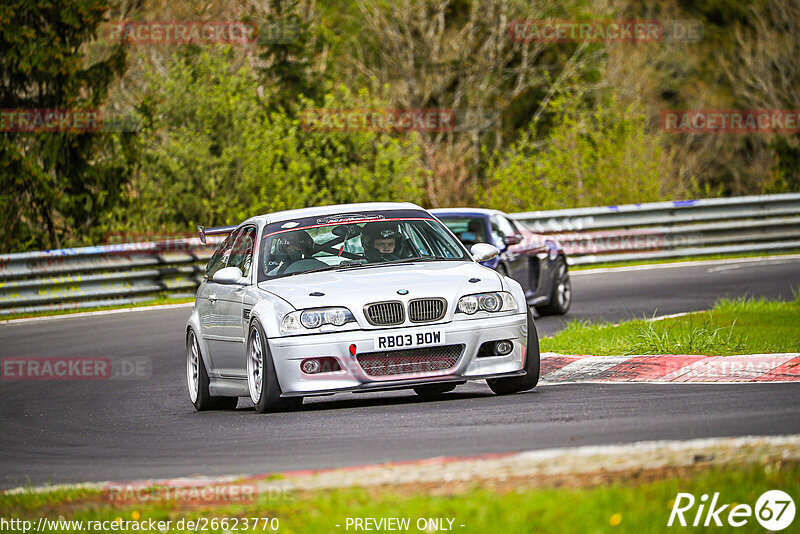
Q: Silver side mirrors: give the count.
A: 2